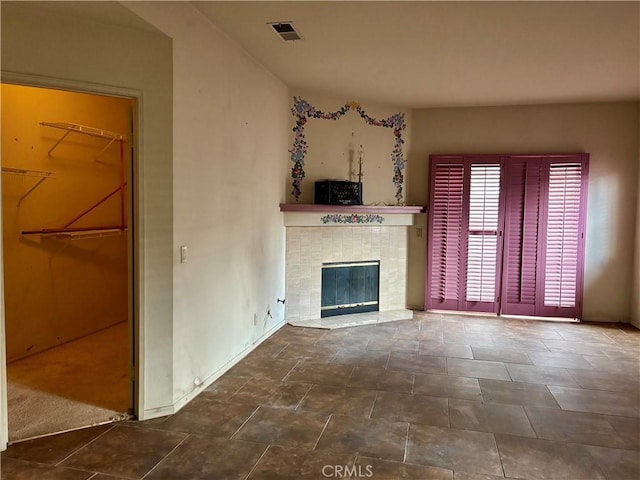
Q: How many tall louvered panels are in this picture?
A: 4